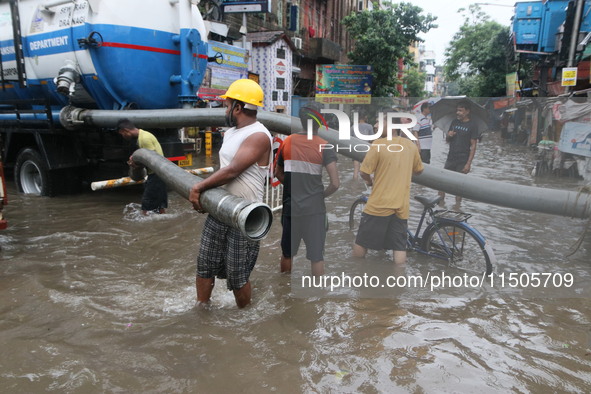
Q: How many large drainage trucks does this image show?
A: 1